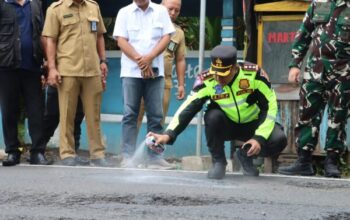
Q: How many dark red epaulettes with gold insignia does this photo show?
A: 2